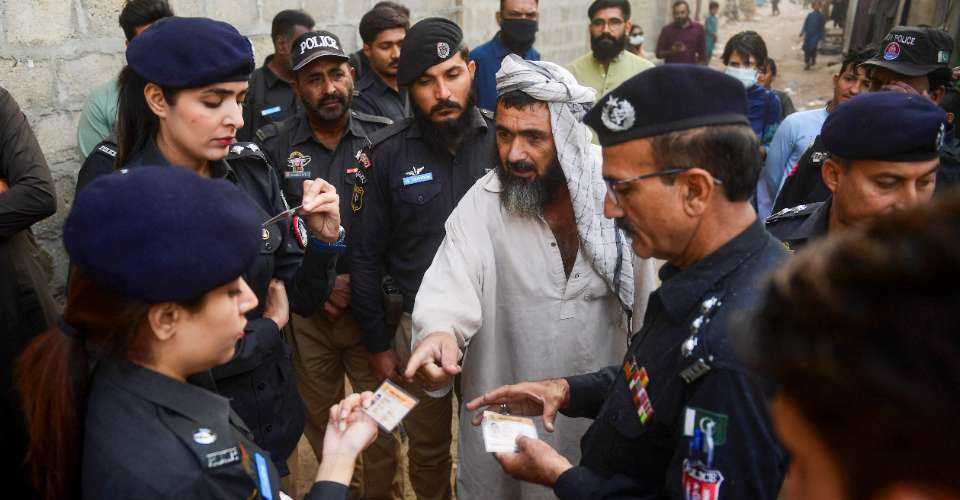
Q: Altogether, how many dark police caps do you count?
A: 7